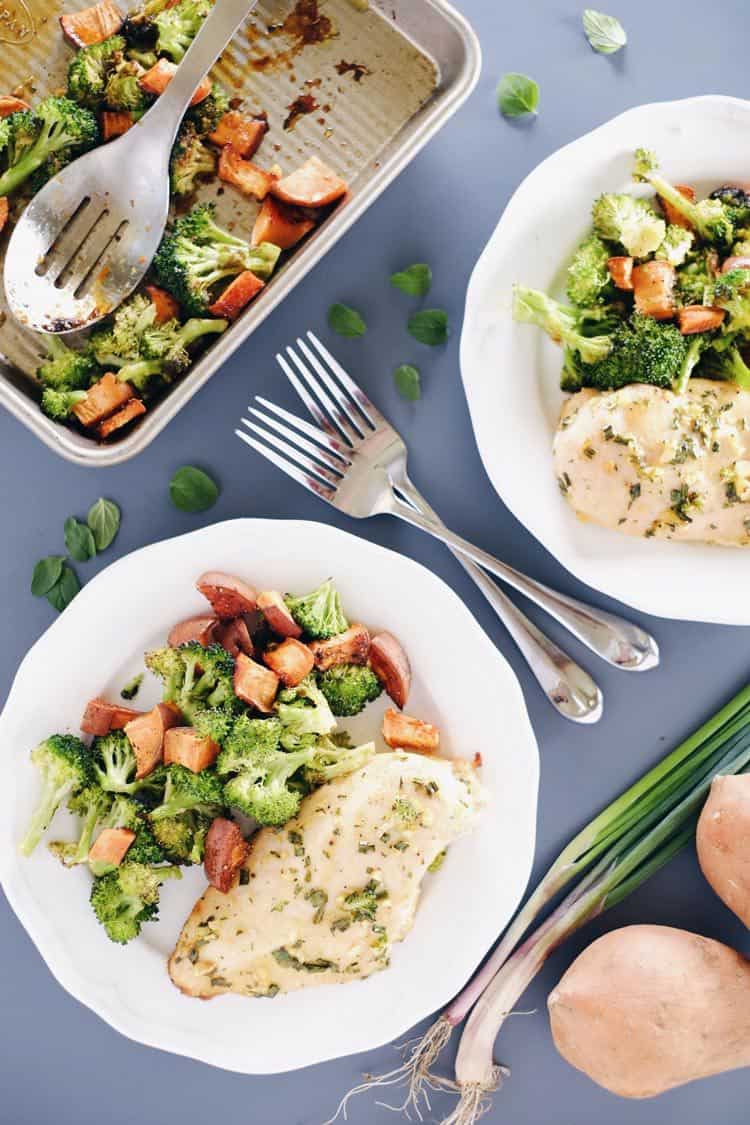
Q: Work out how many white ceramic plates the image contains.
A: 2